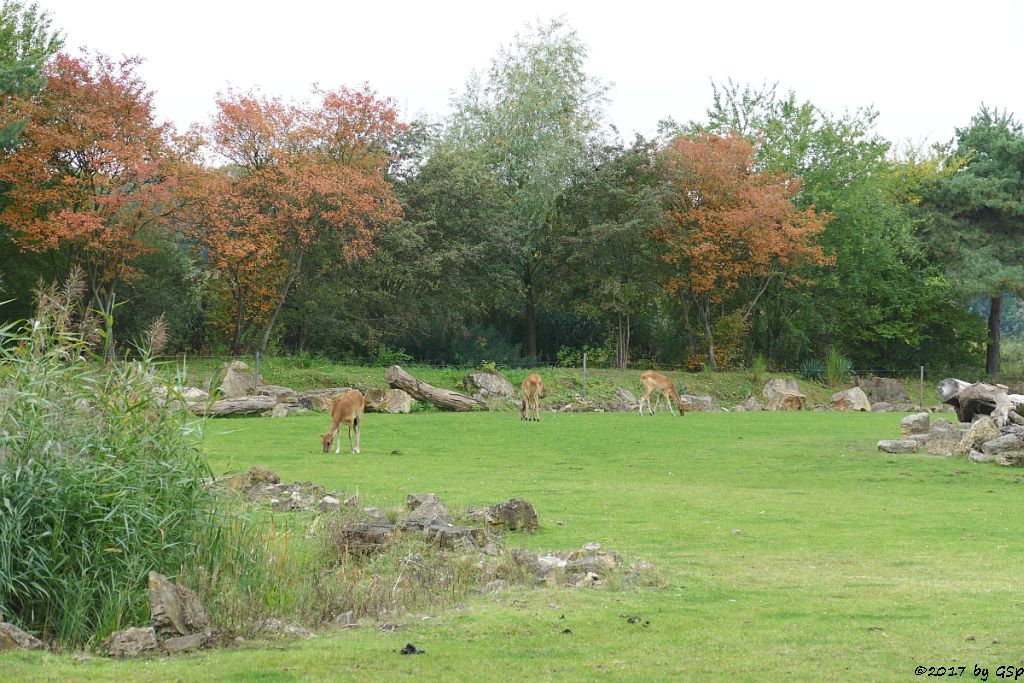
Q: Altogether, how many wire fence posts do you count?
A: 3